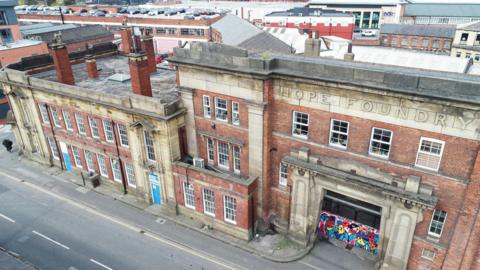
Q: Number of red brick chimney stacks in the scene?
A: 5